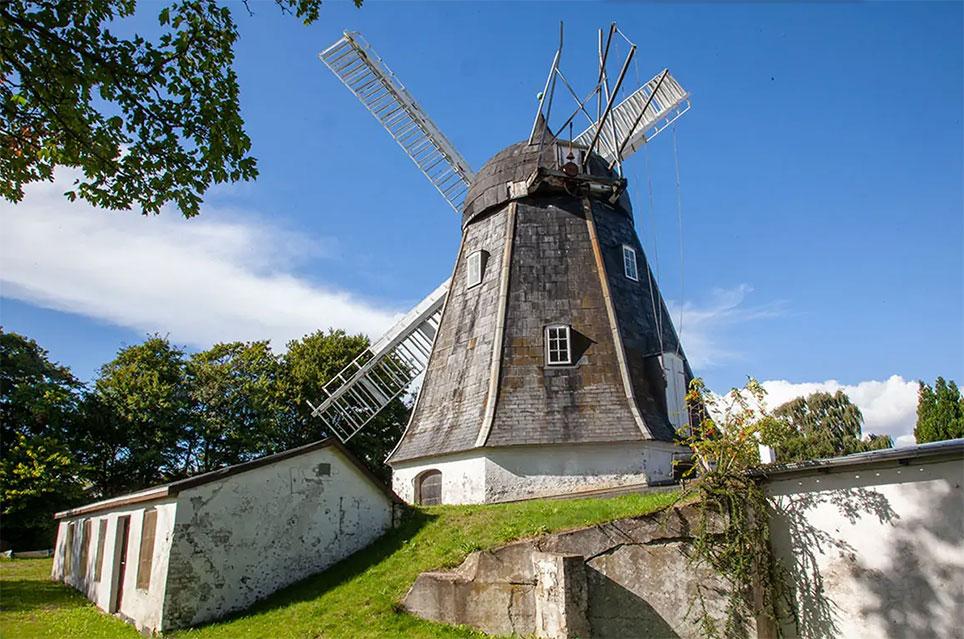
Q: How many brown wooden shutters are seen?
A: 4